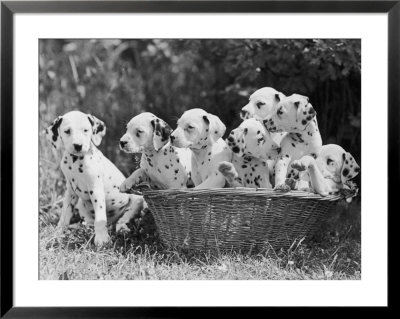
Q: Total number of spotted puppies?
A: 7